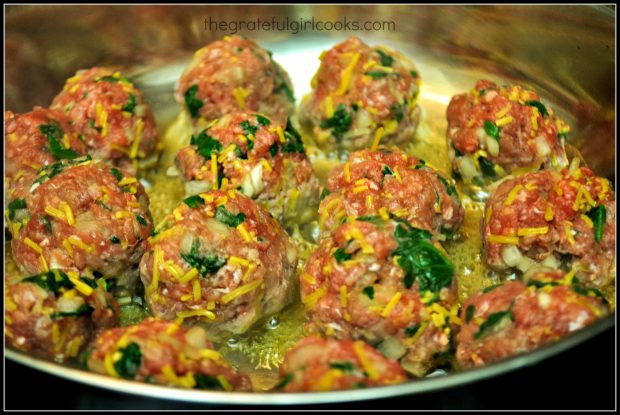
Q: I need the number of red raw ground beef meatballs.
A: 15